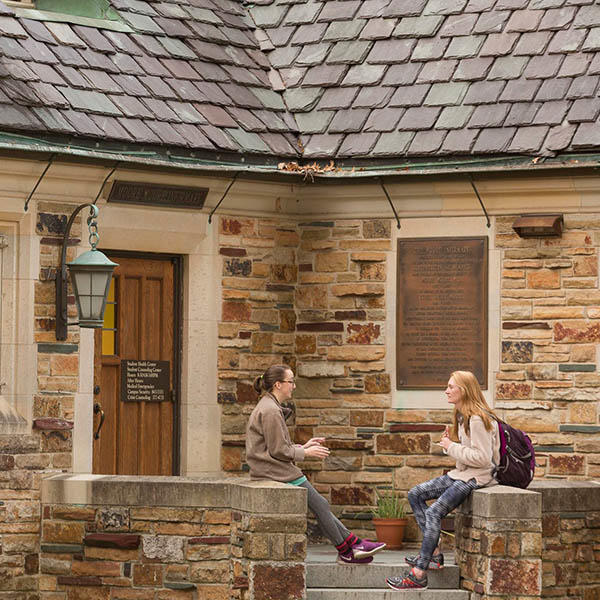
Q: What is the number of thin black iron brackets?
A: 5